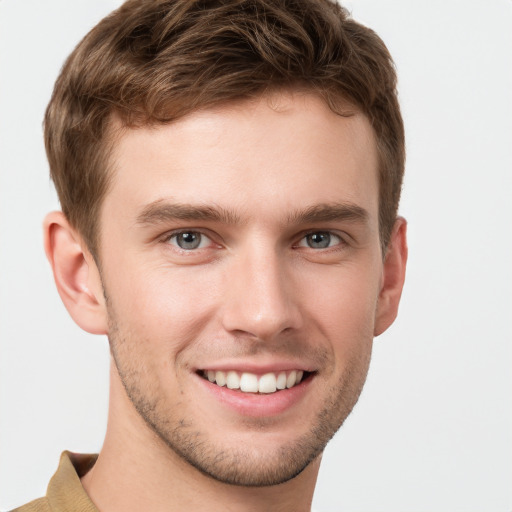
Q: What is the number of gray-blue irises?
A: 2